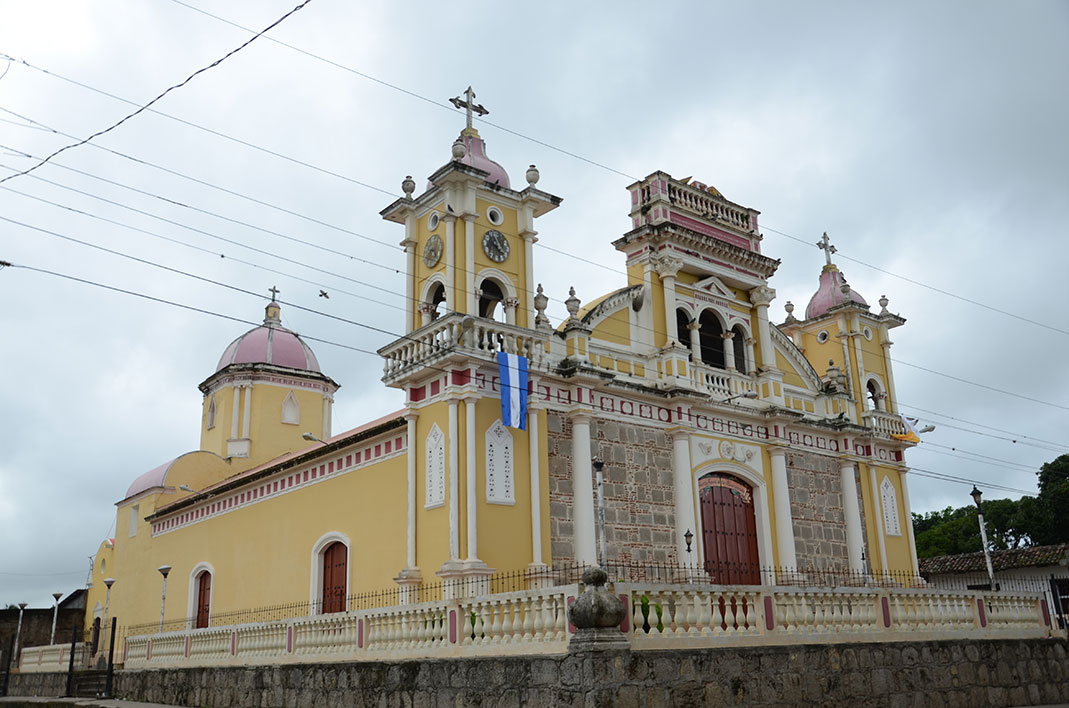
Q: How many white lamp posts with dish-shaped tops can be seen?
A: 4